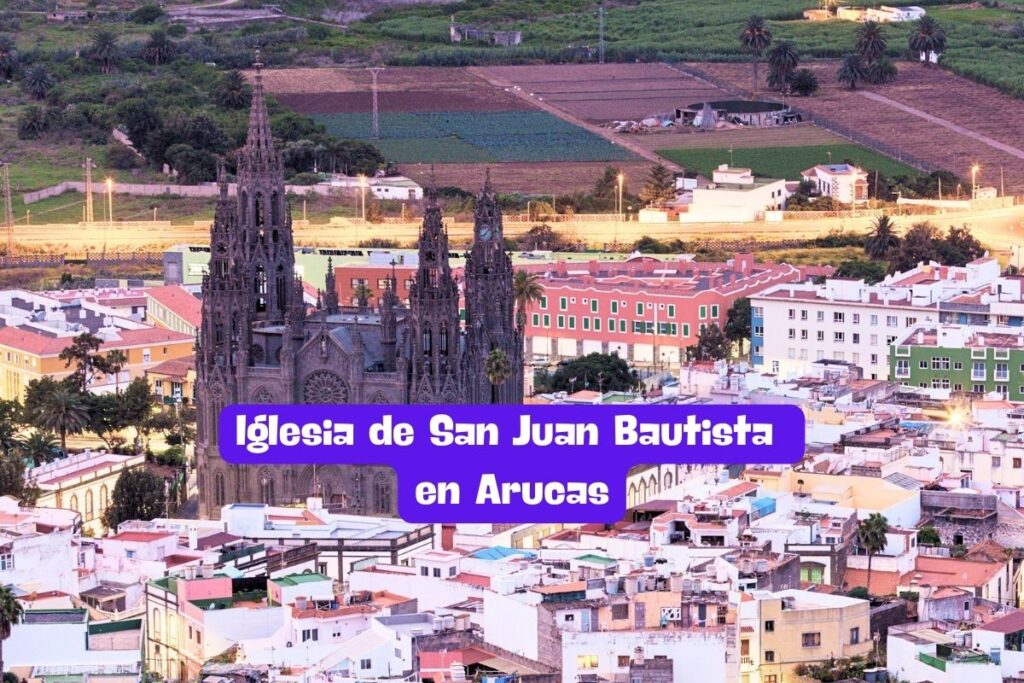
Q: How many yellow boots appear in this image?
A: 0